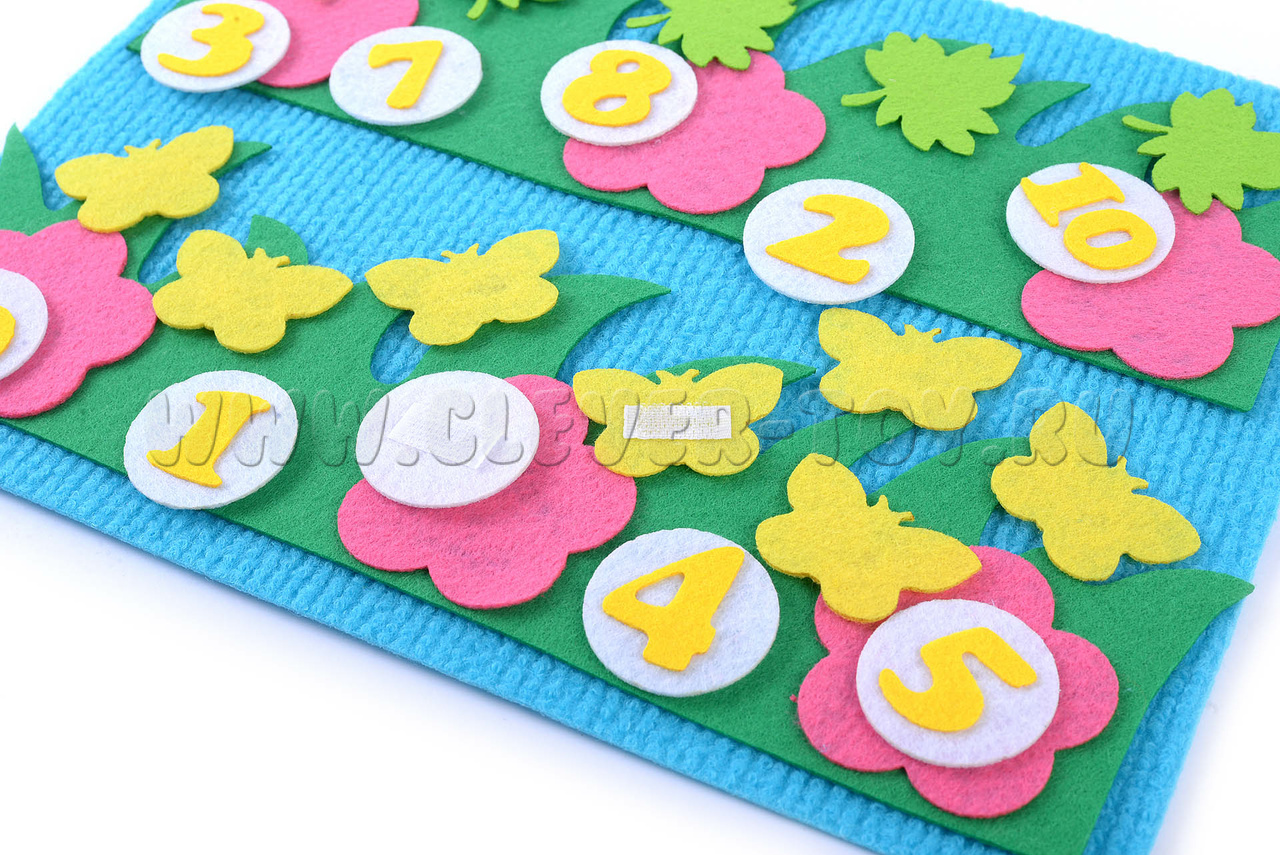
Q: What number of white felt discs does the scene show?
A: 10